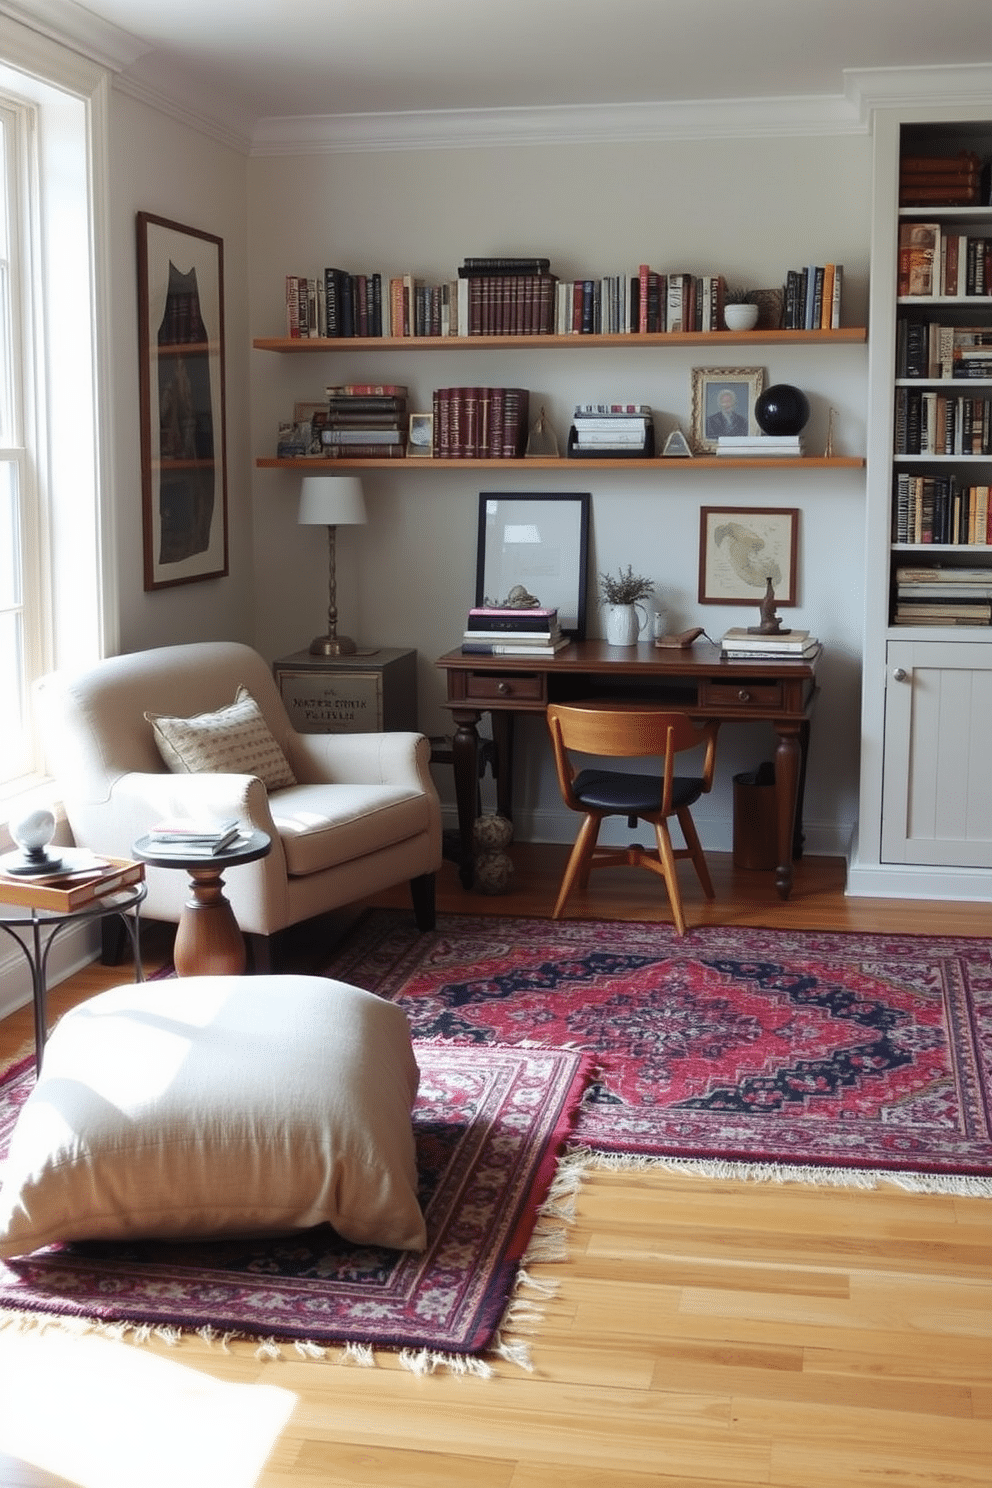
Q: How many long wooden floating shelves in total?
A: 2